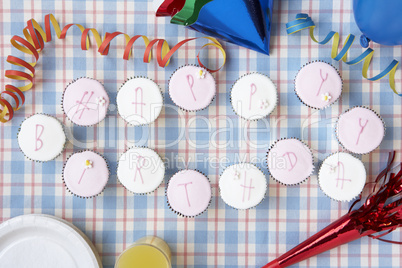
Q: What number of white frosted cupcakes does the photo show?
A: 6